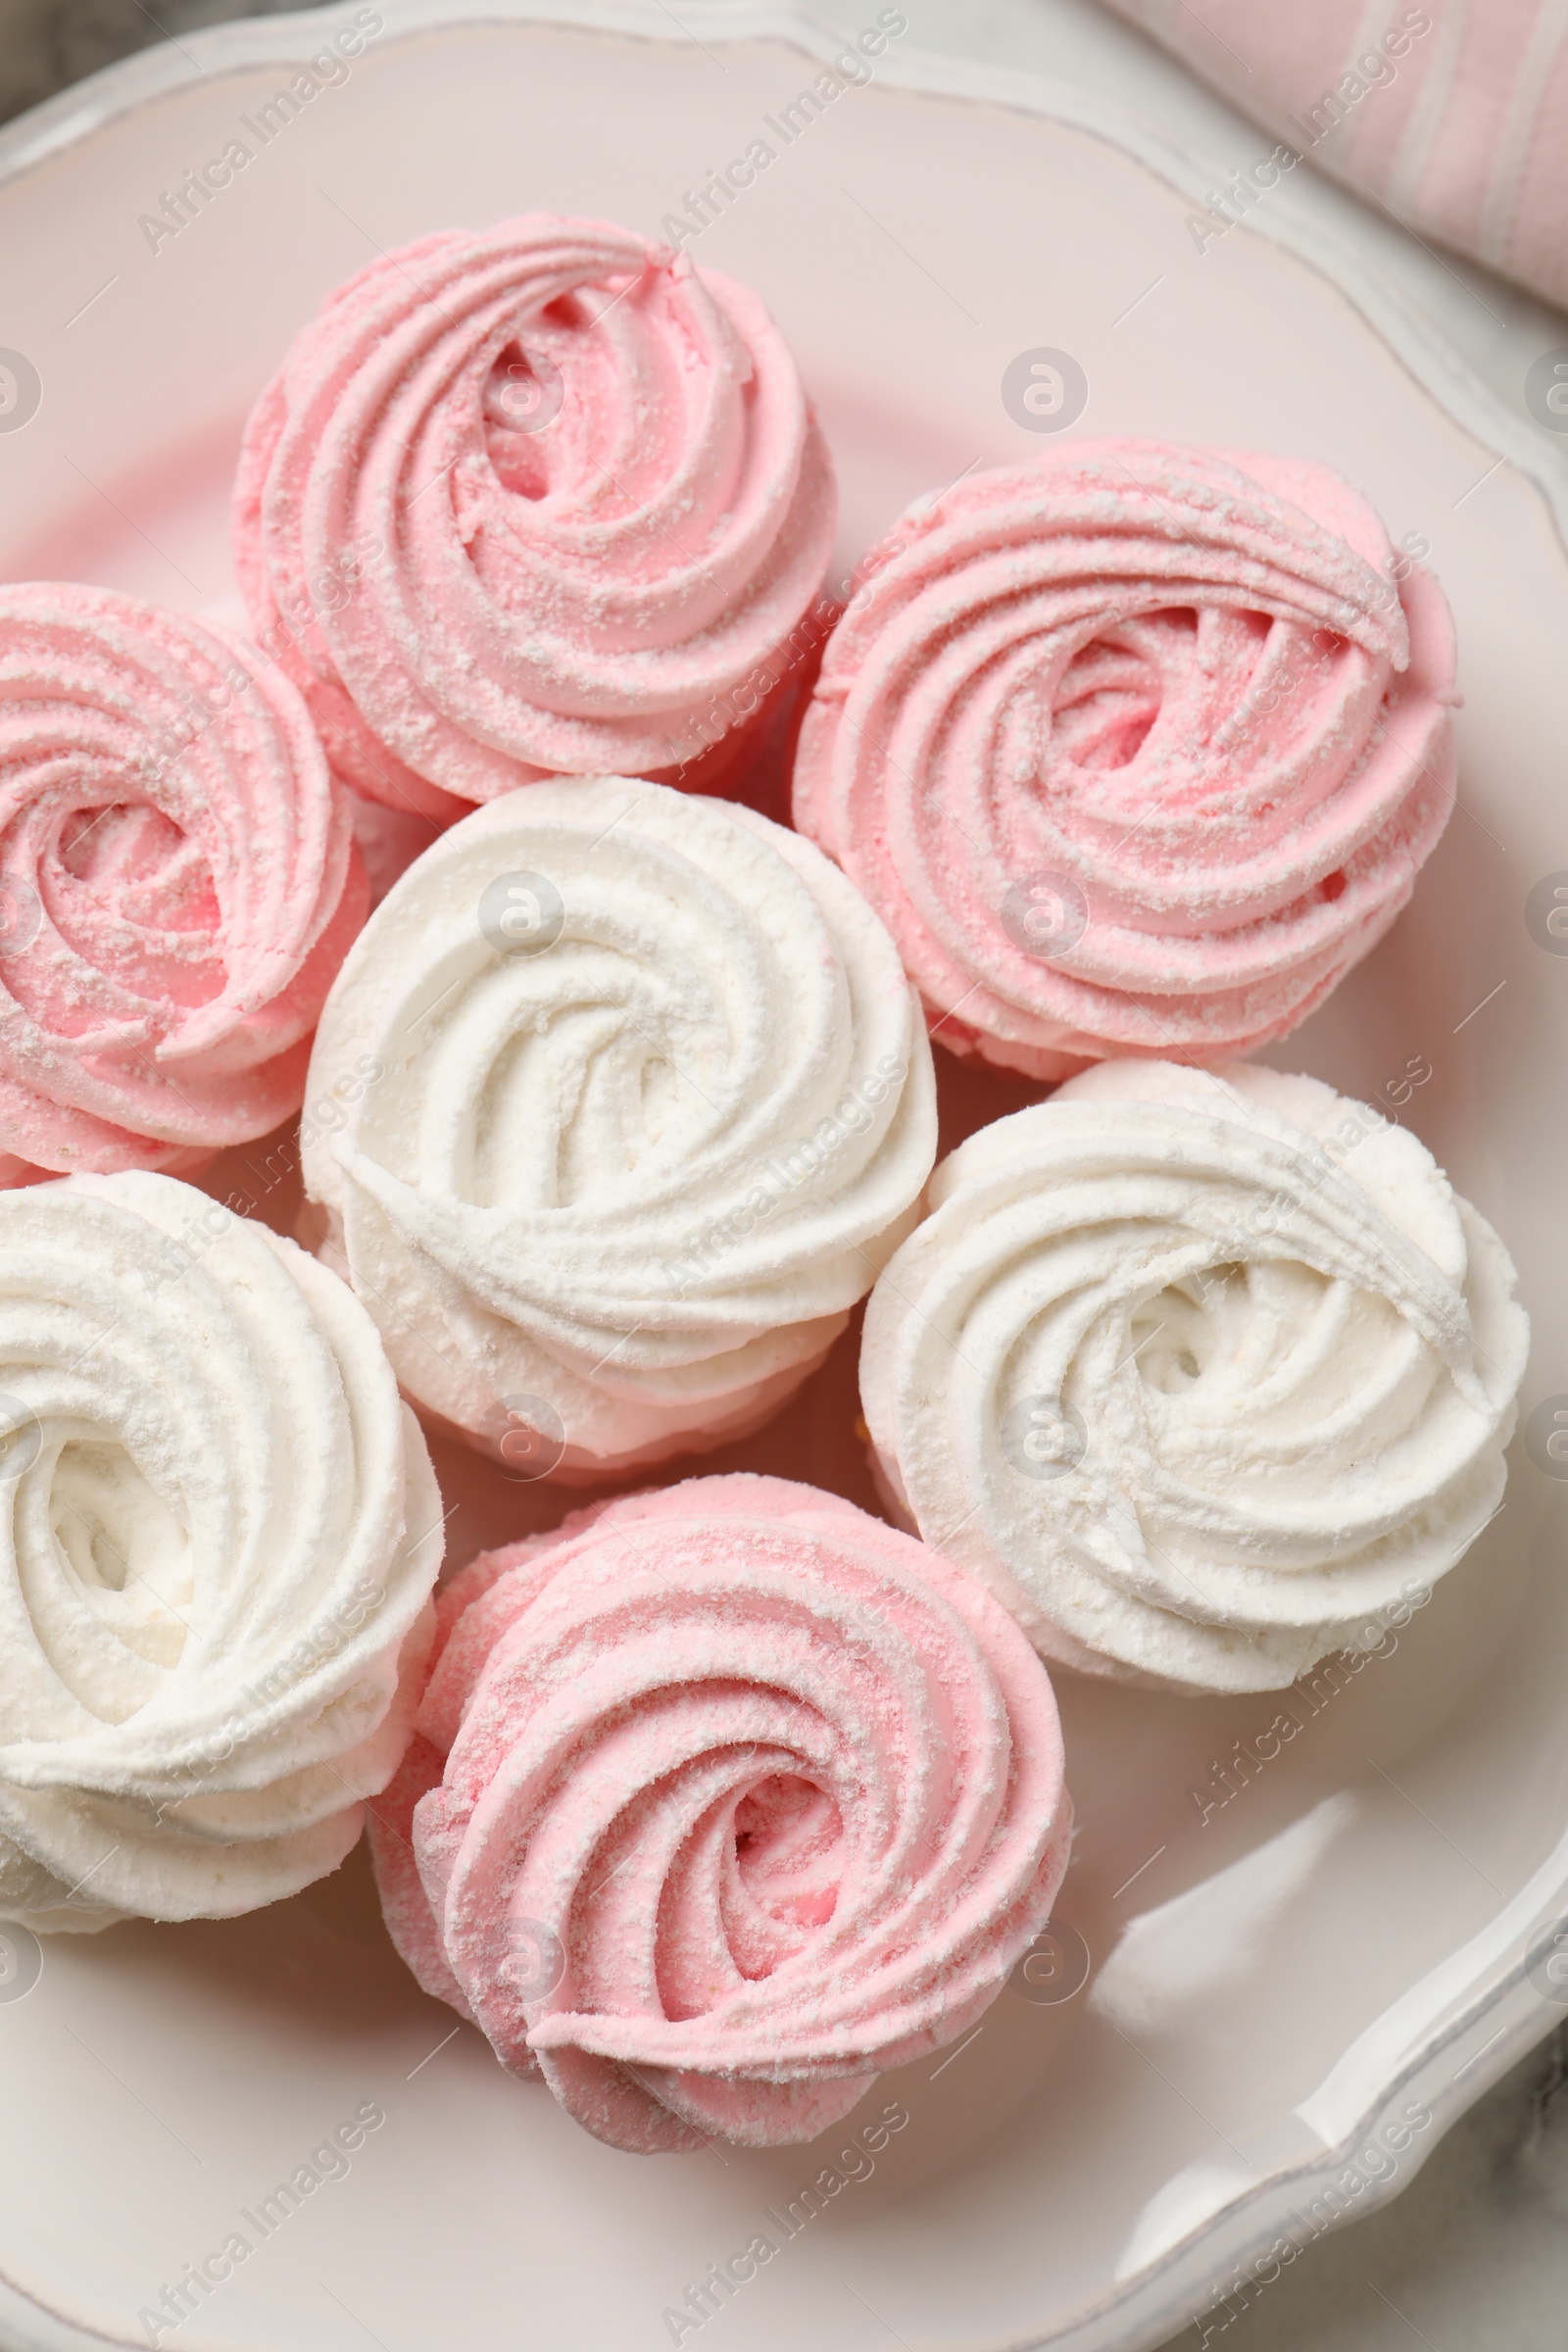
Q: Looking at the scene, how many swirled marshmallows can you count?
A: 7